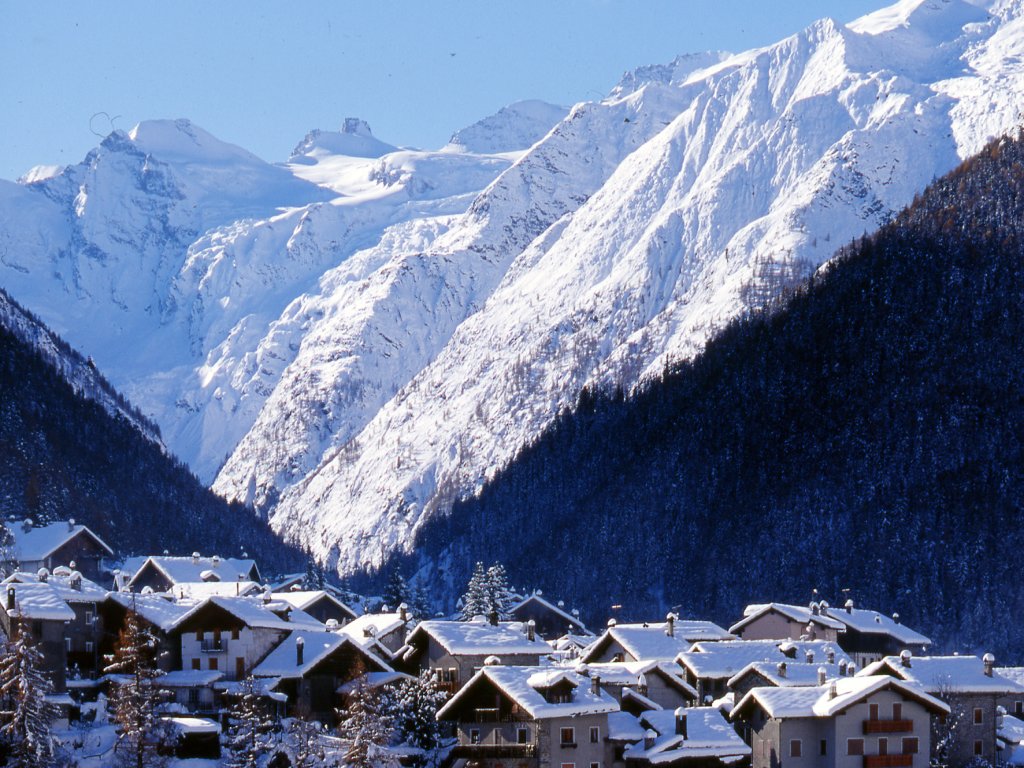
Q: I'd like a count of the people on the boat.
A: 0